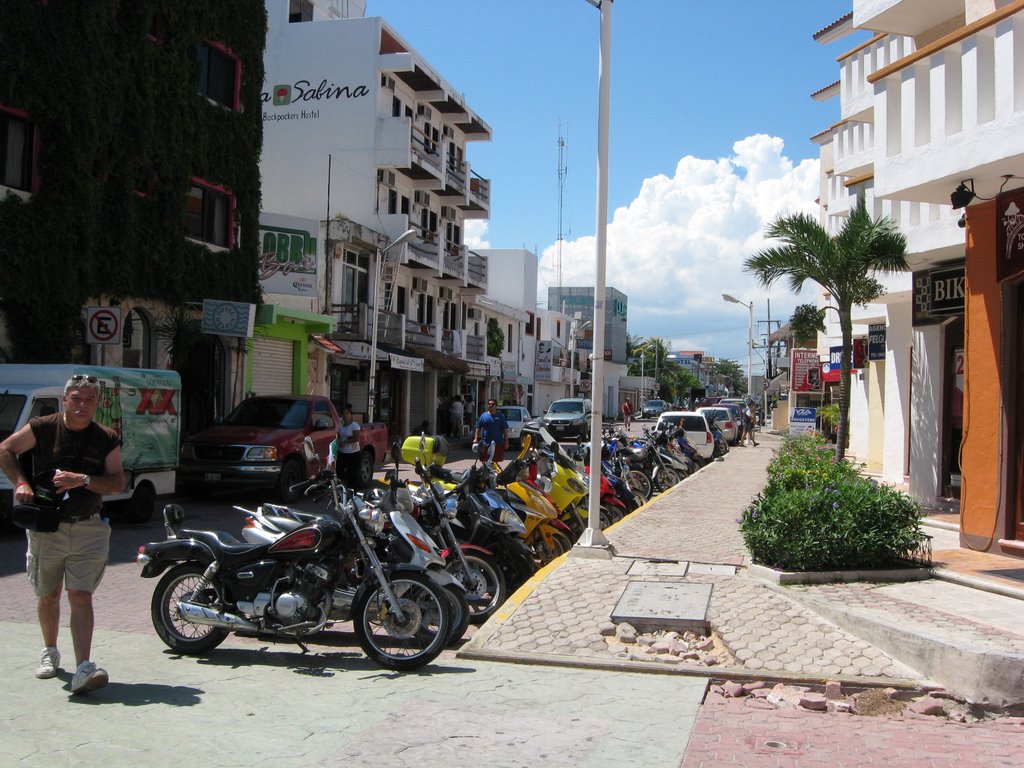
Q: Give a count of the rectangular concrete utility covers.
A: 3